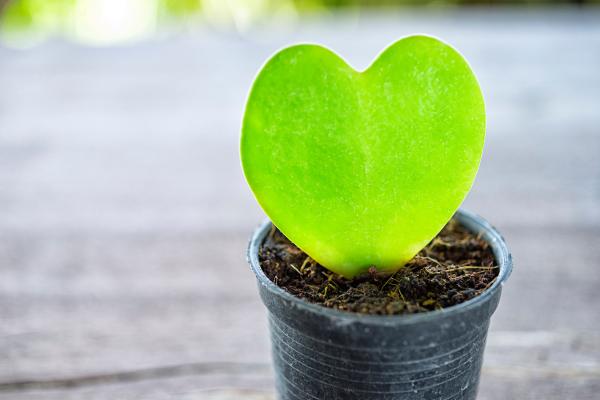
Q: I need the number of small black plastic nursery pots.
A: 1